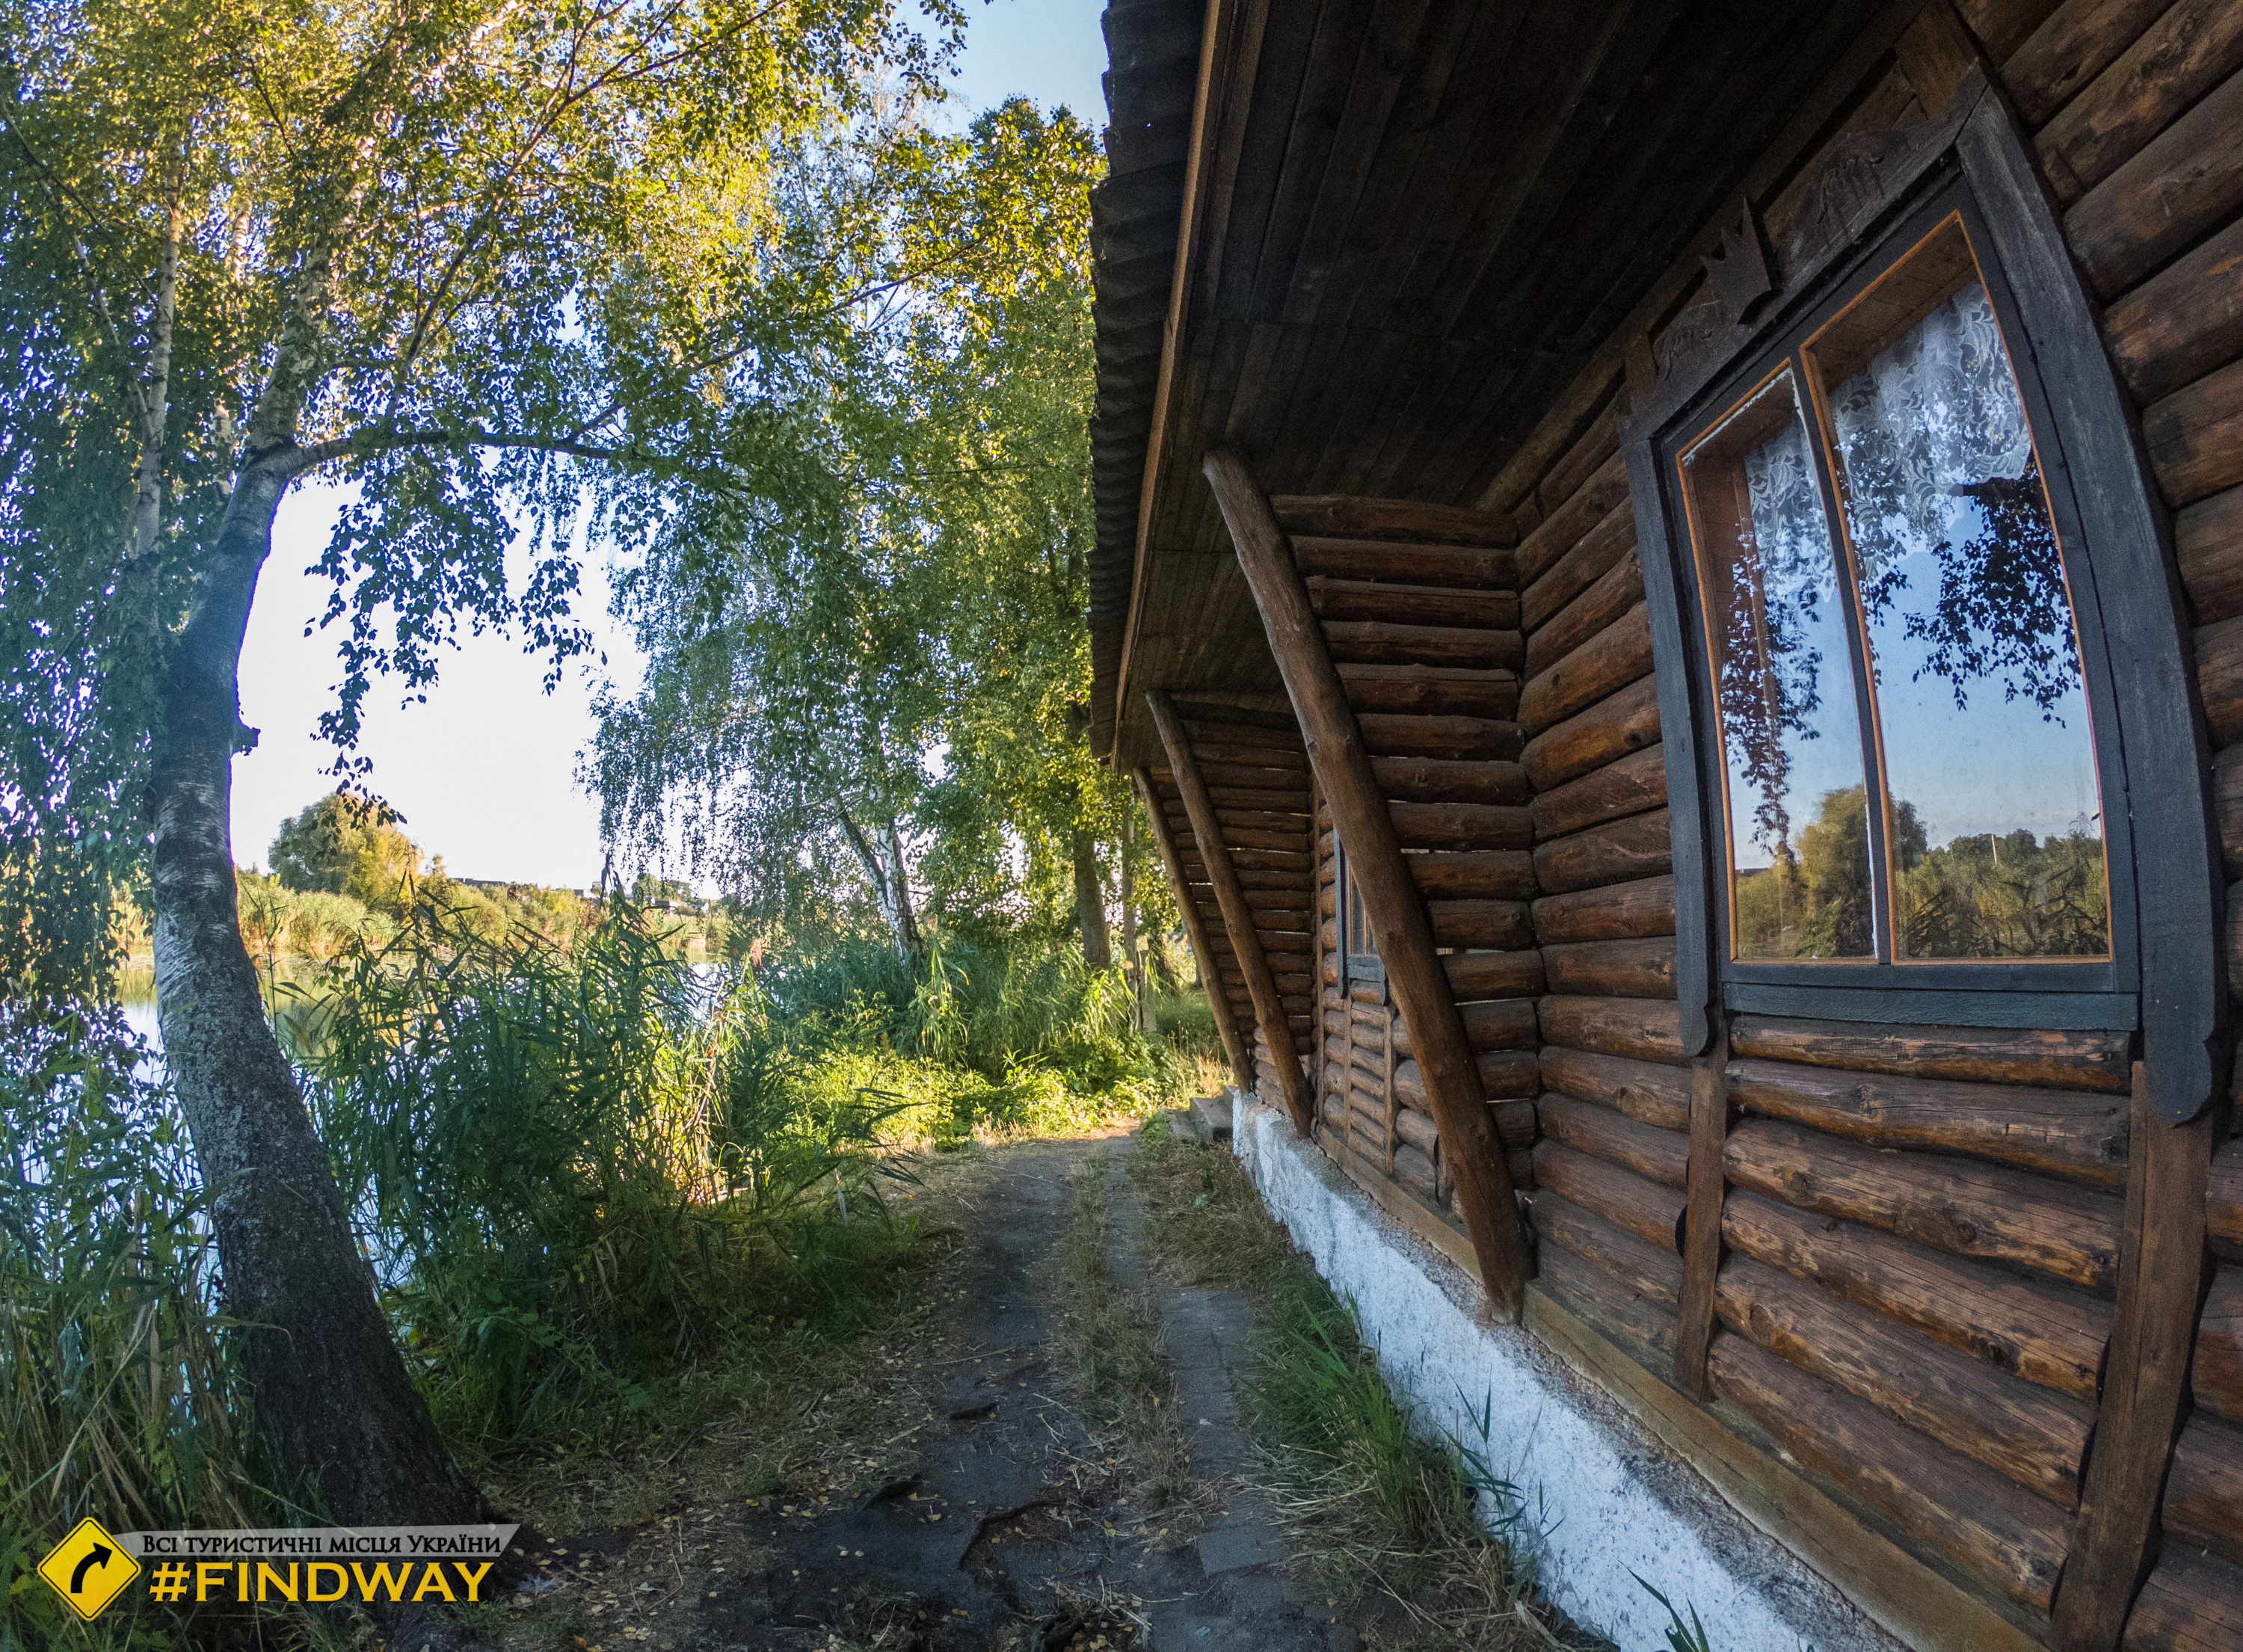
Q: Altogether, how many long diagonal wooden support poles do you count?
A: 3